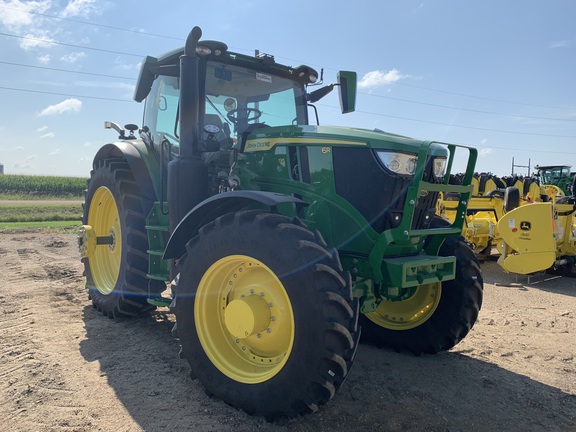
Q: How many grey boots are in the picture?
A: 0